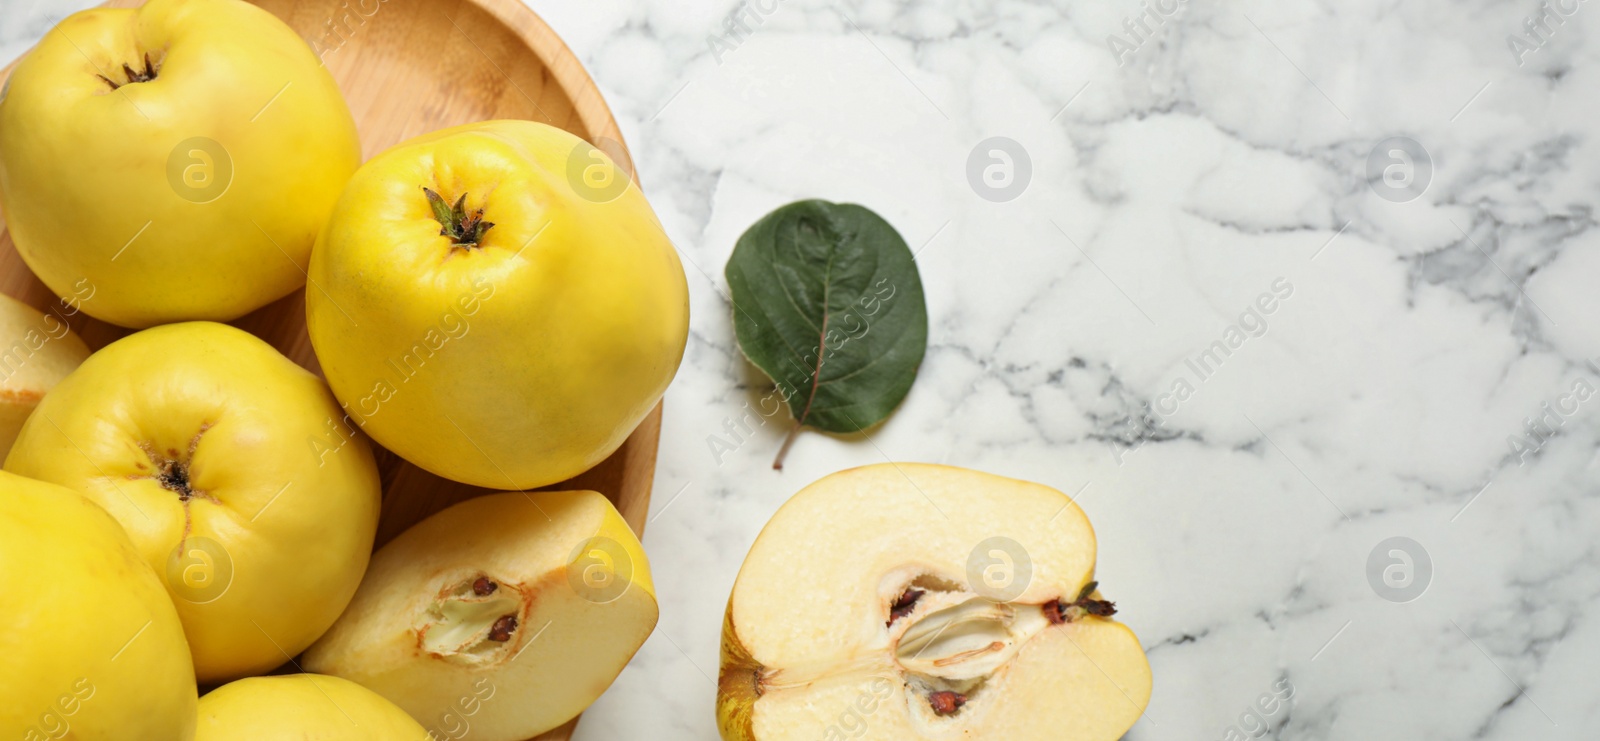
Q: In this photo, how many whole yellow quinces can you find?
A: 5